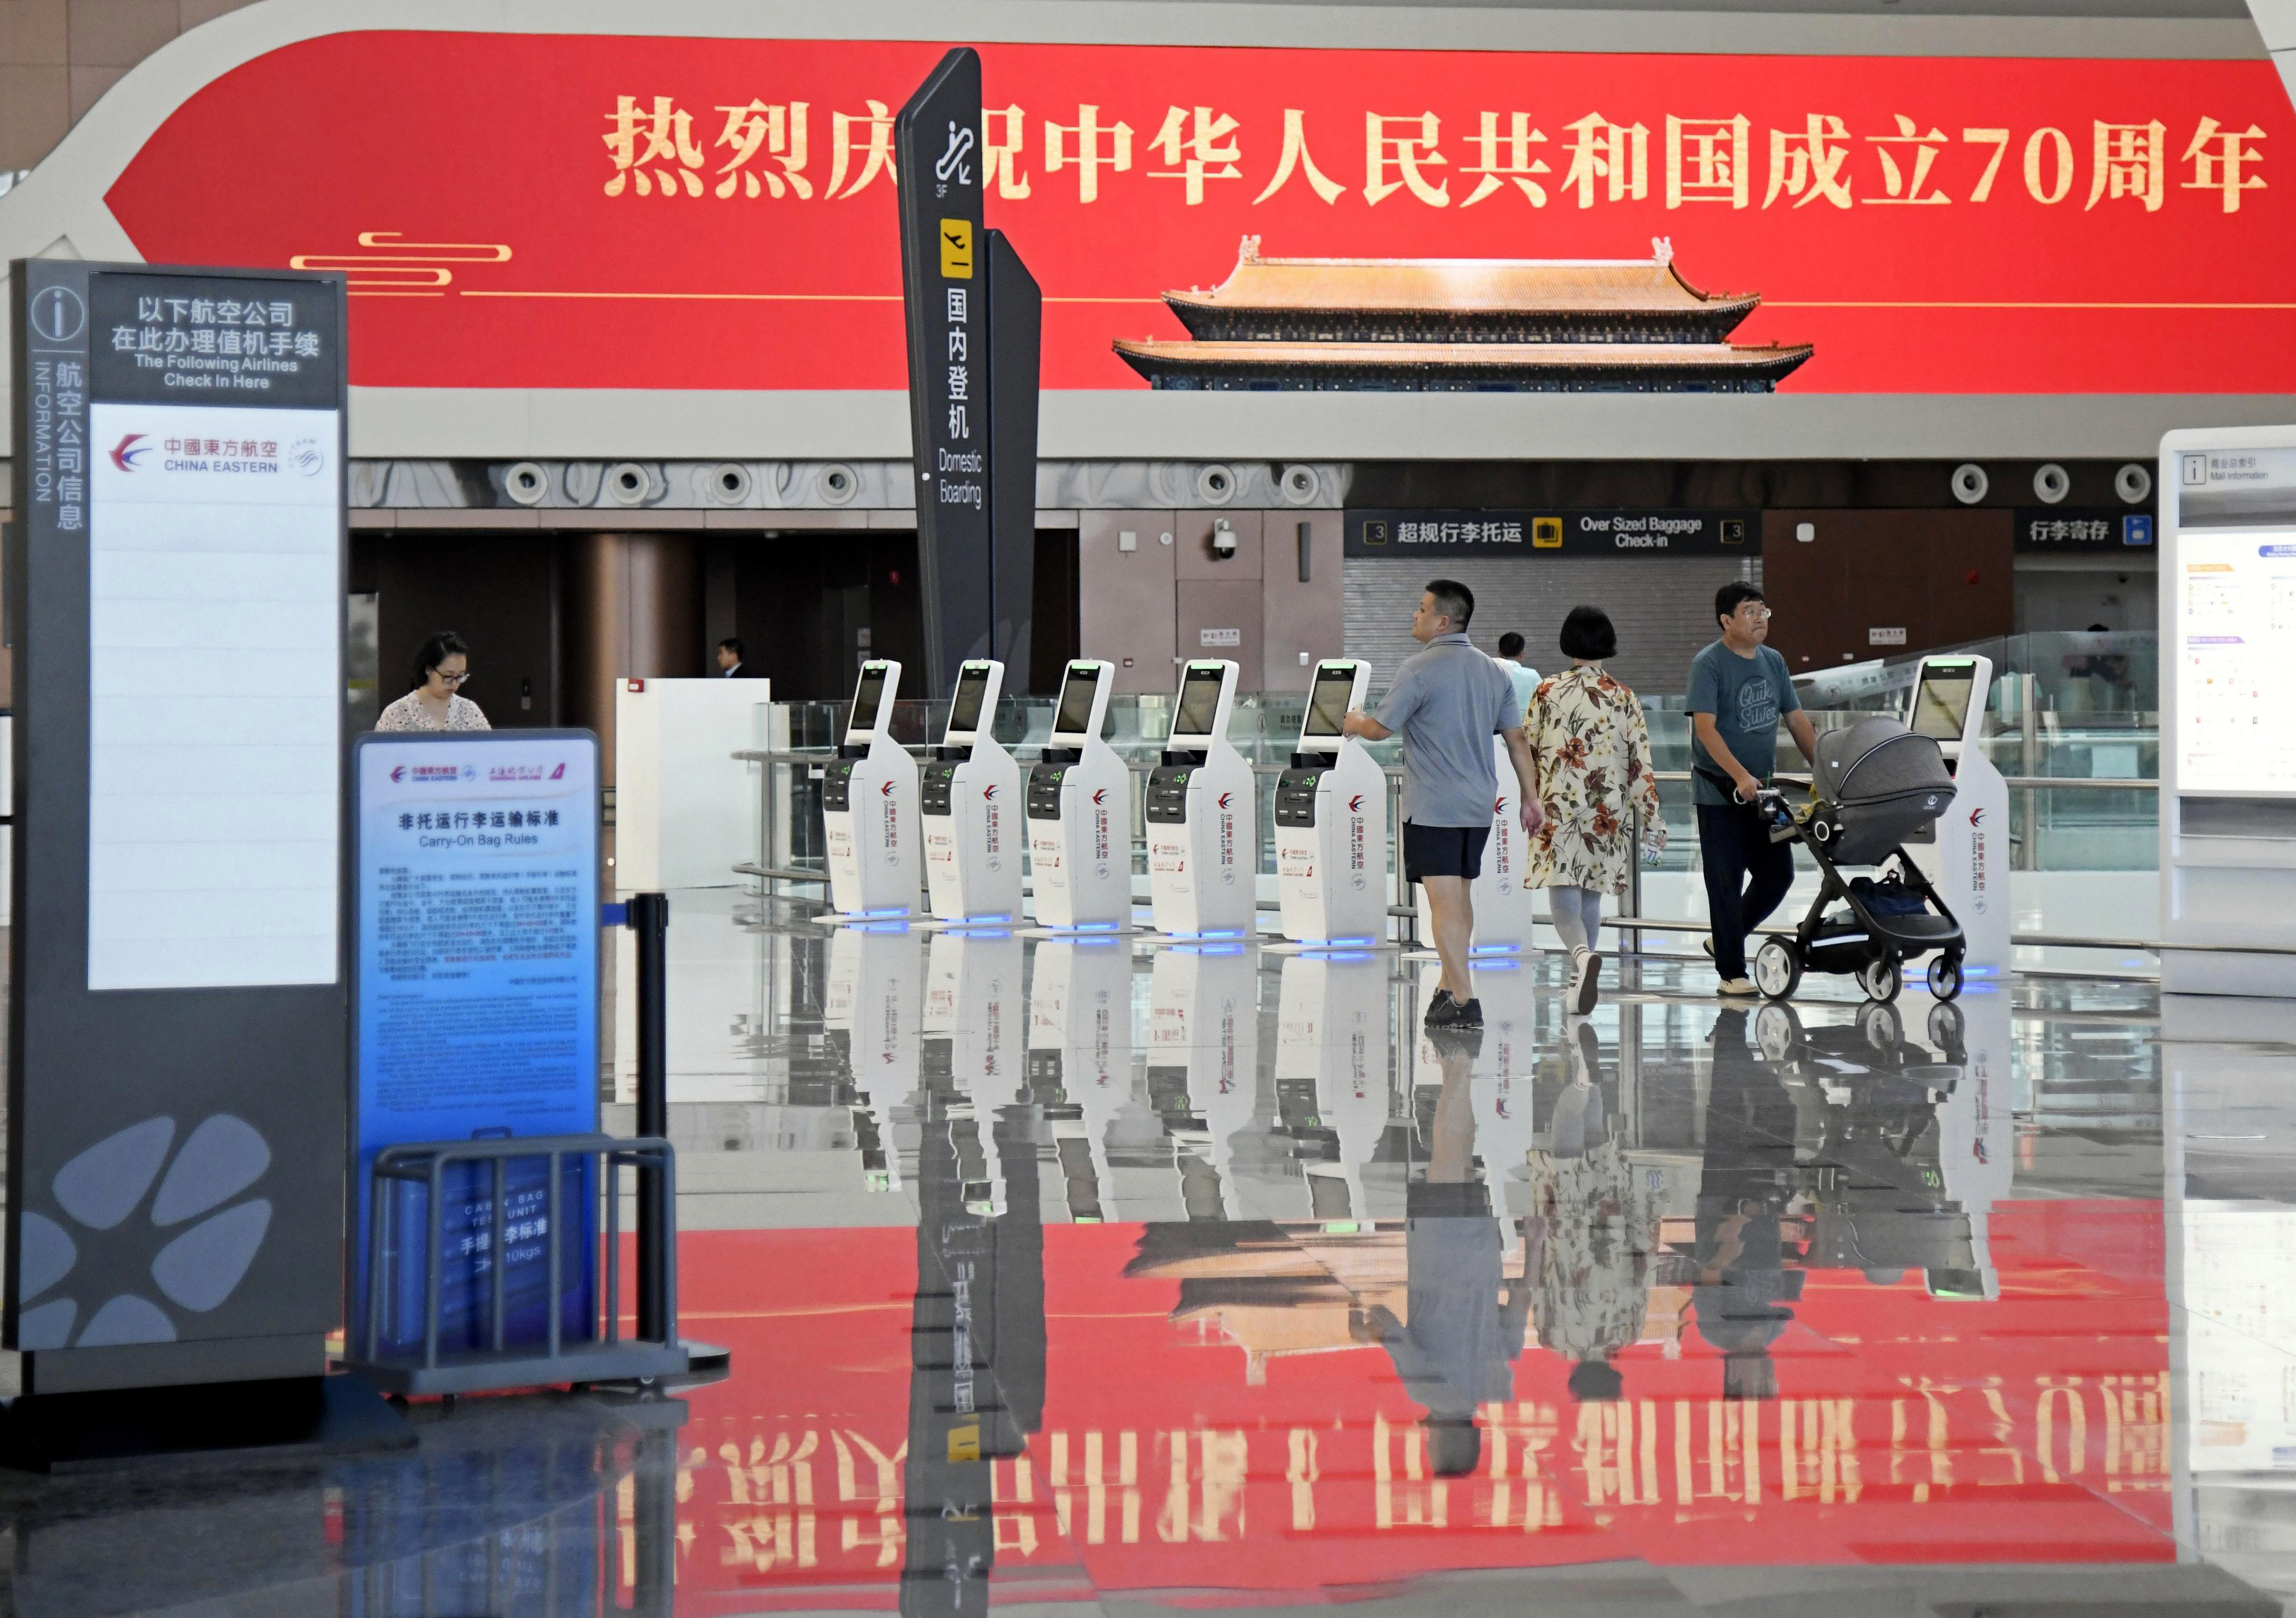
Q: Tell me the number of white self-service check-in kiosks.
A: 7